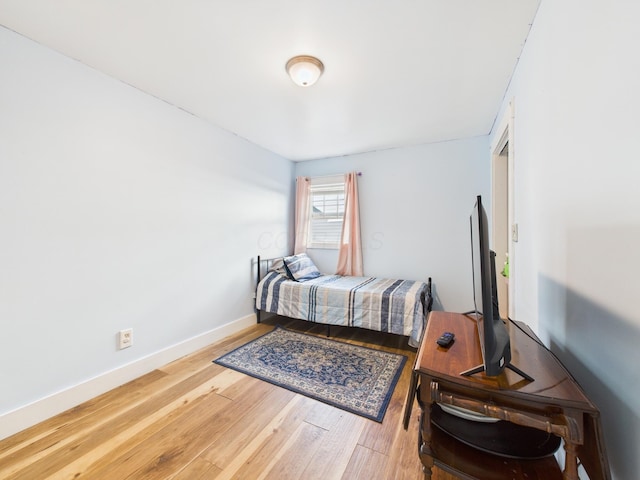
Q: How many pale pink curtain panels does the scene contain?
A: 2